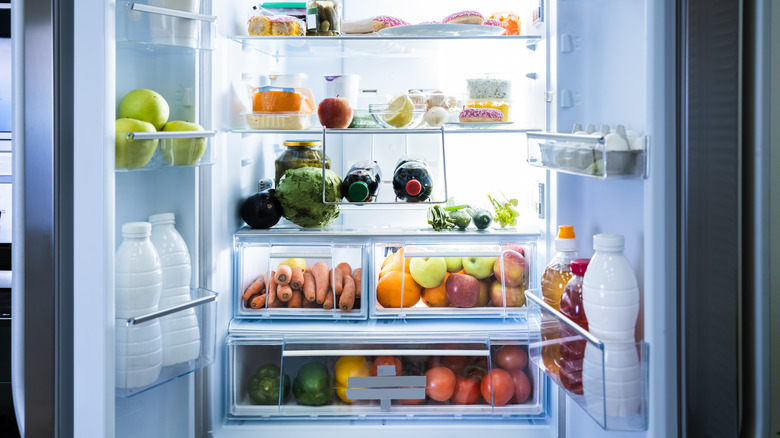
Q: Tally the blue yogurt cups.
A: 0